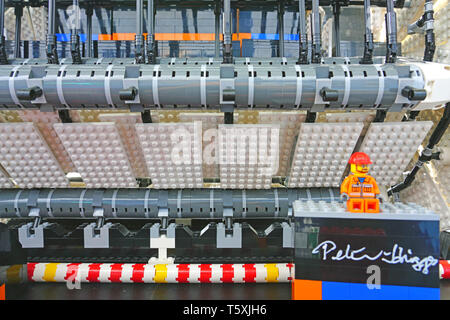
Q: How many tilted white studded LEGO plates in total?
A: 6